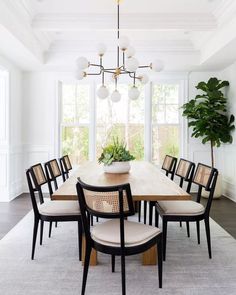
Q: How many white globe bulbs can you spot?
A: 11